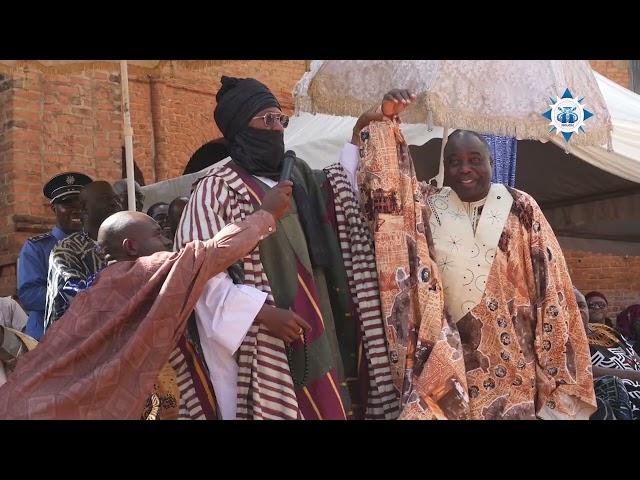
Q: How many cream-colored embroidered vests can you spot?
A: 1